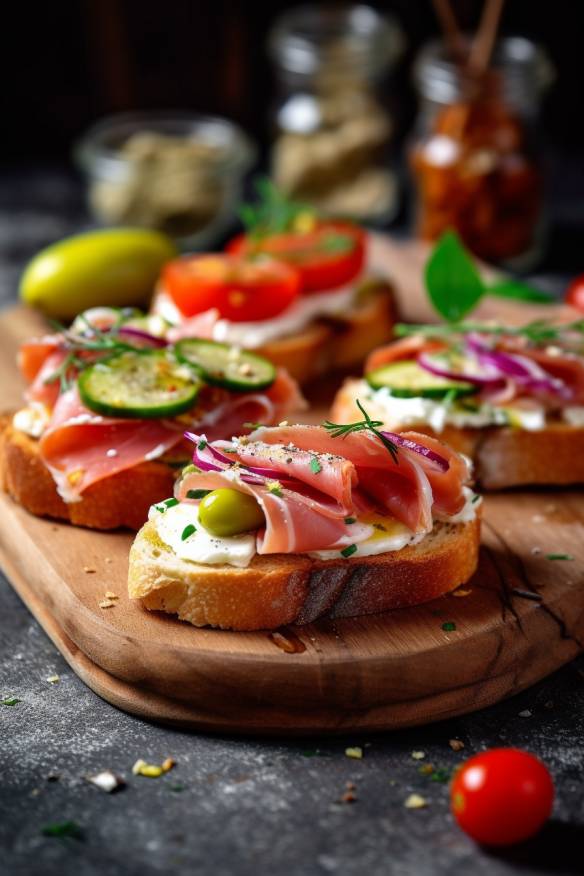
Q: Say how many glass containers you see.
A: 3